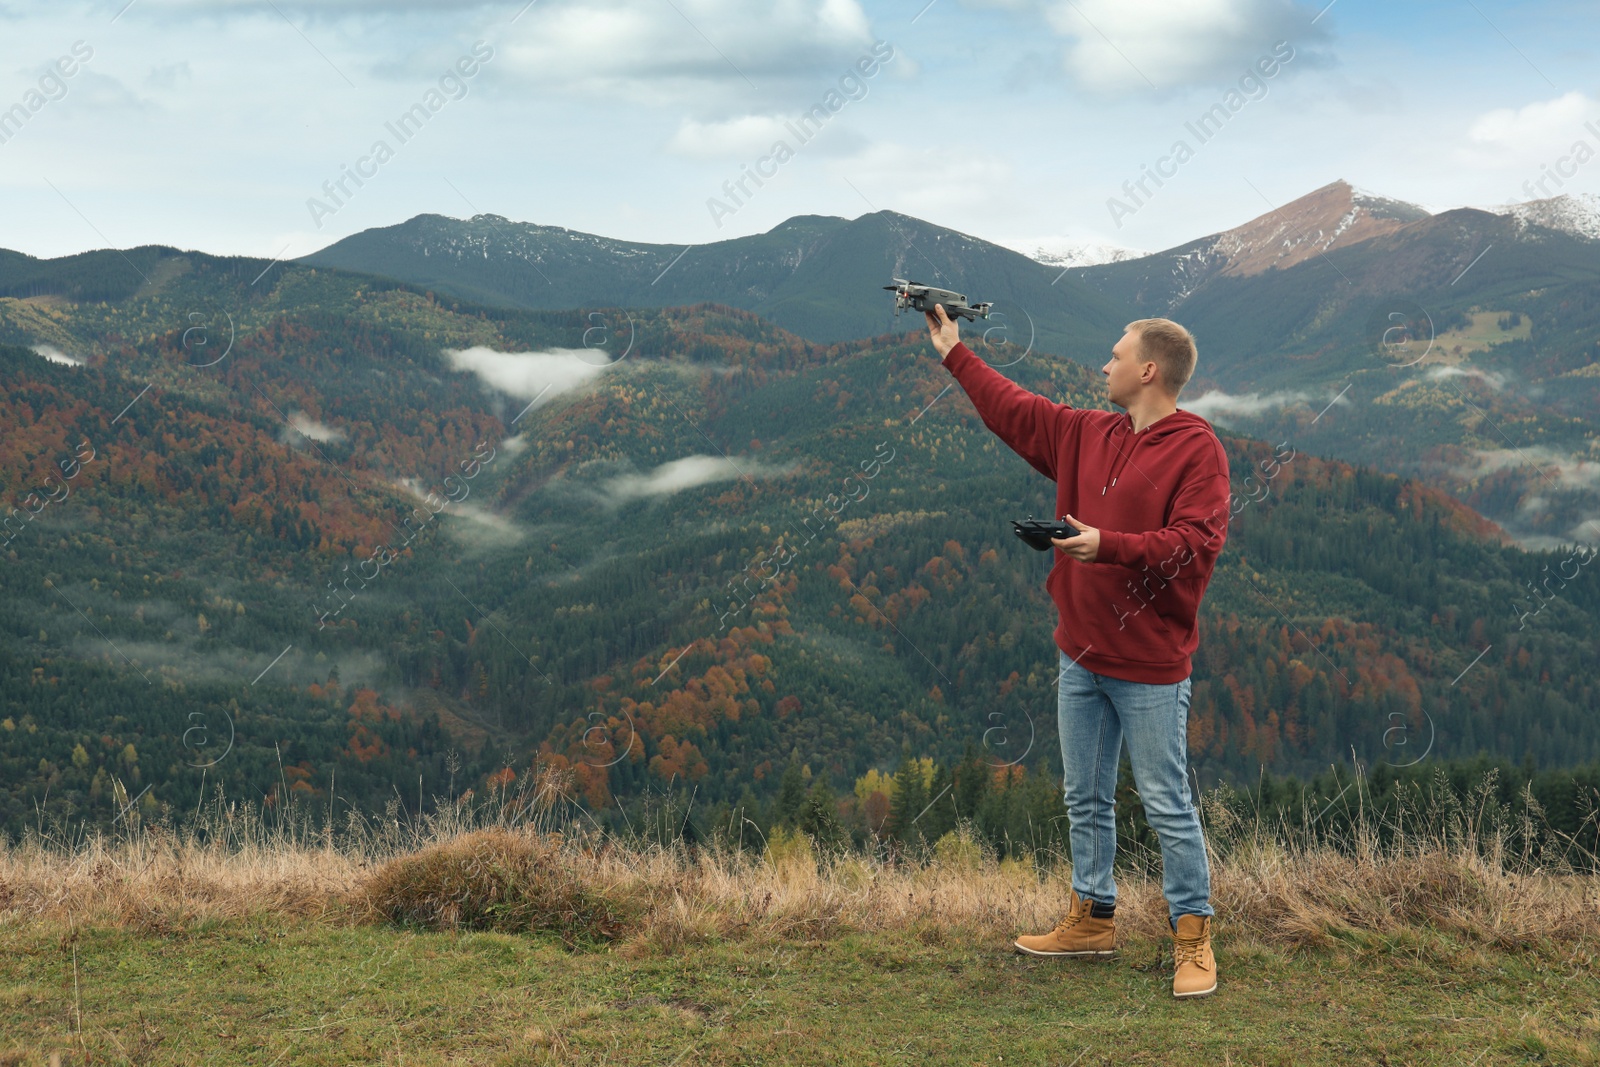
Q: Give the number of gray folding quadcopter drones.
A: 1